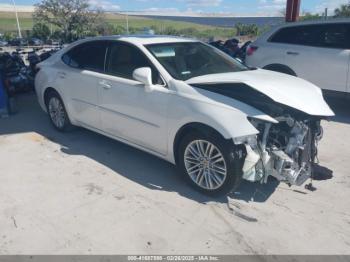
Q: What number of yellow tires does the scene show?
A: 0